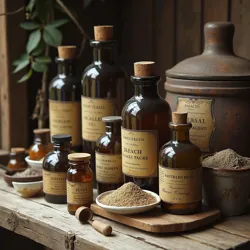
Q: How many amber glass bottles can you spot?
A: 9